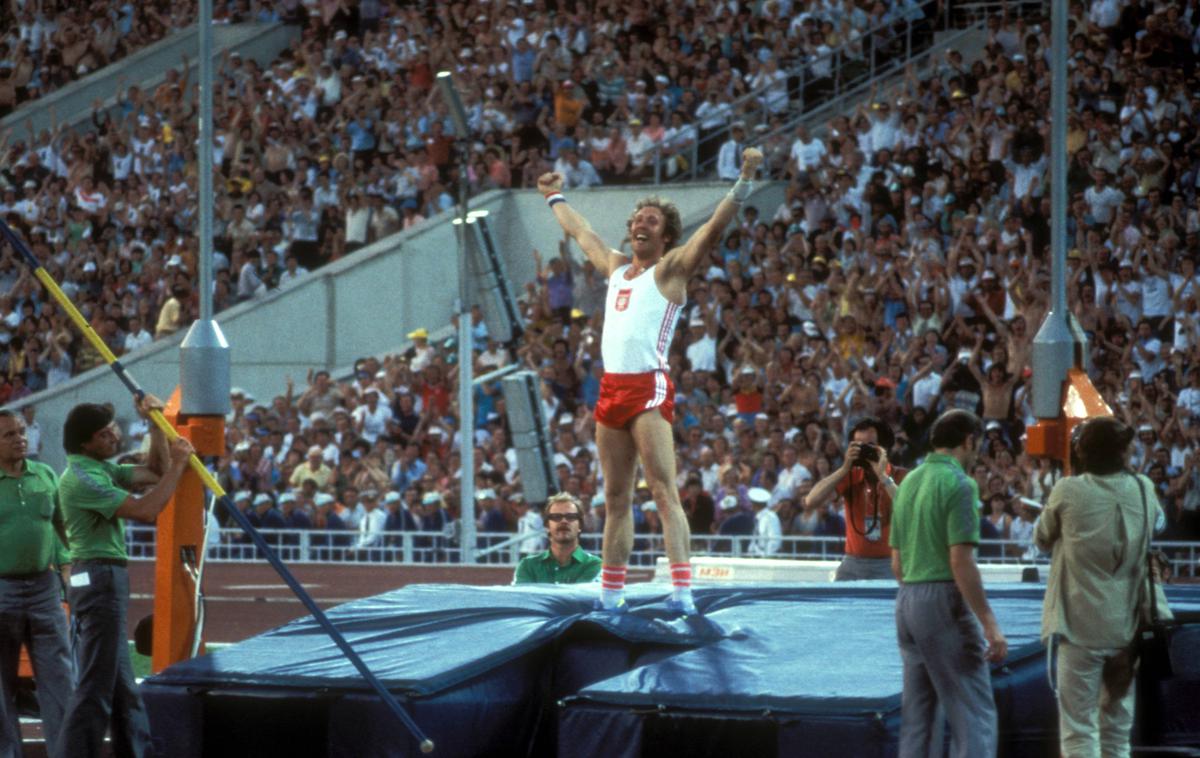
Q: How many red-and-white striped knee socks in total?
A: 2